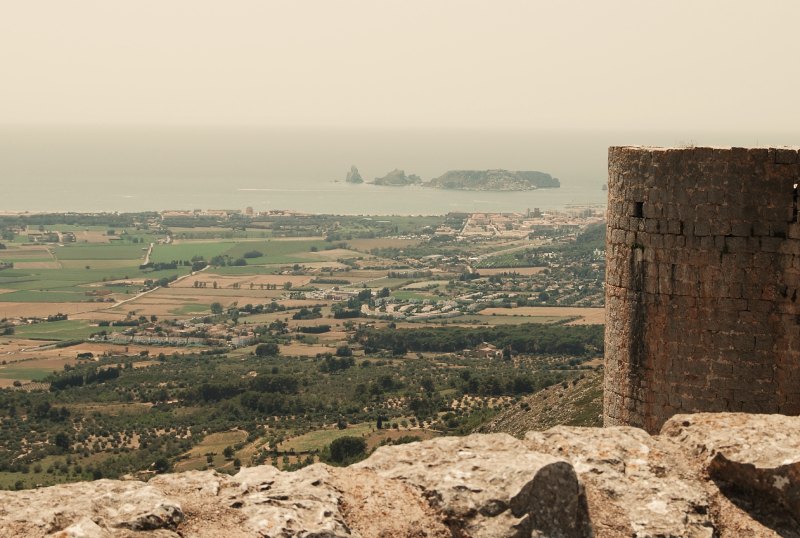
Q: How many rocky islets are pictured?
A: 3